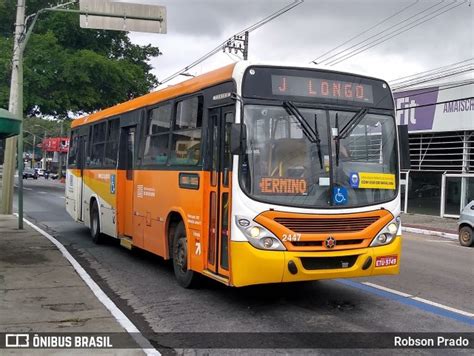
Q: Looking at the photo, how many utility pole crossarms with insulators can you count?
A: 2